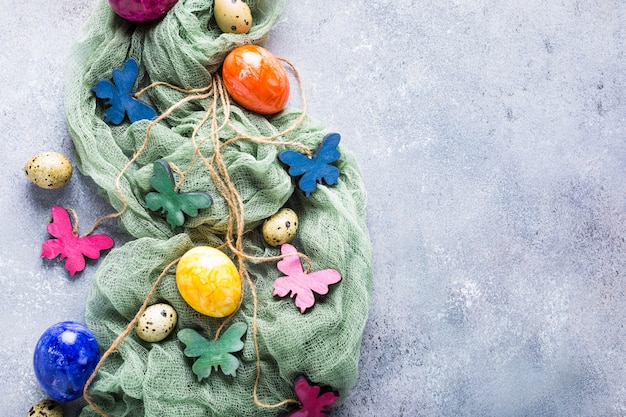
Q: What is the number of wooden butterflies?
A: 7